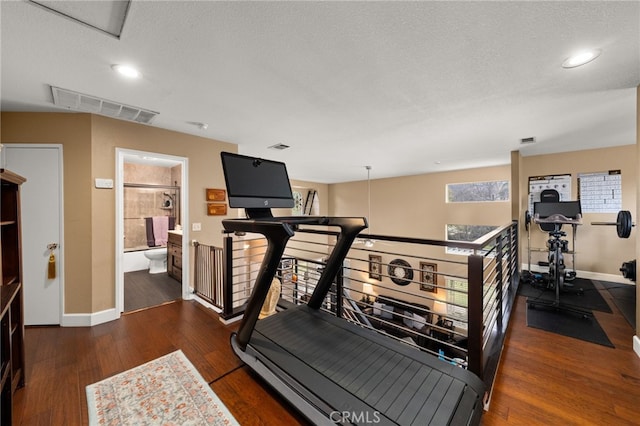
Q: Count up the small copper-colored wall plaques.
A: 2